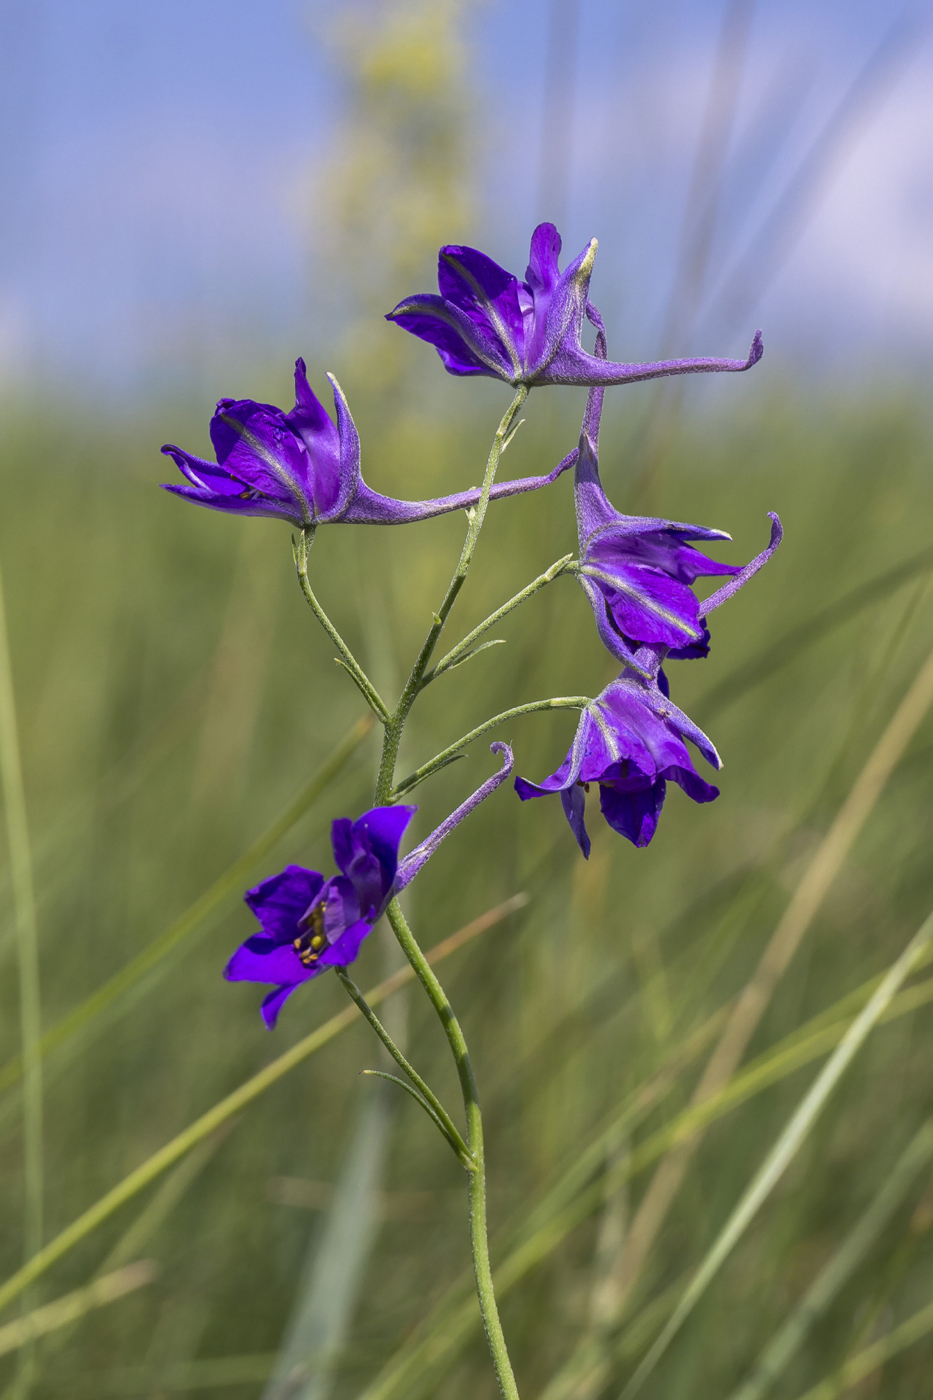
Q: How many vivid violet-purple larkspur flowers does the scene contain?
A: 5